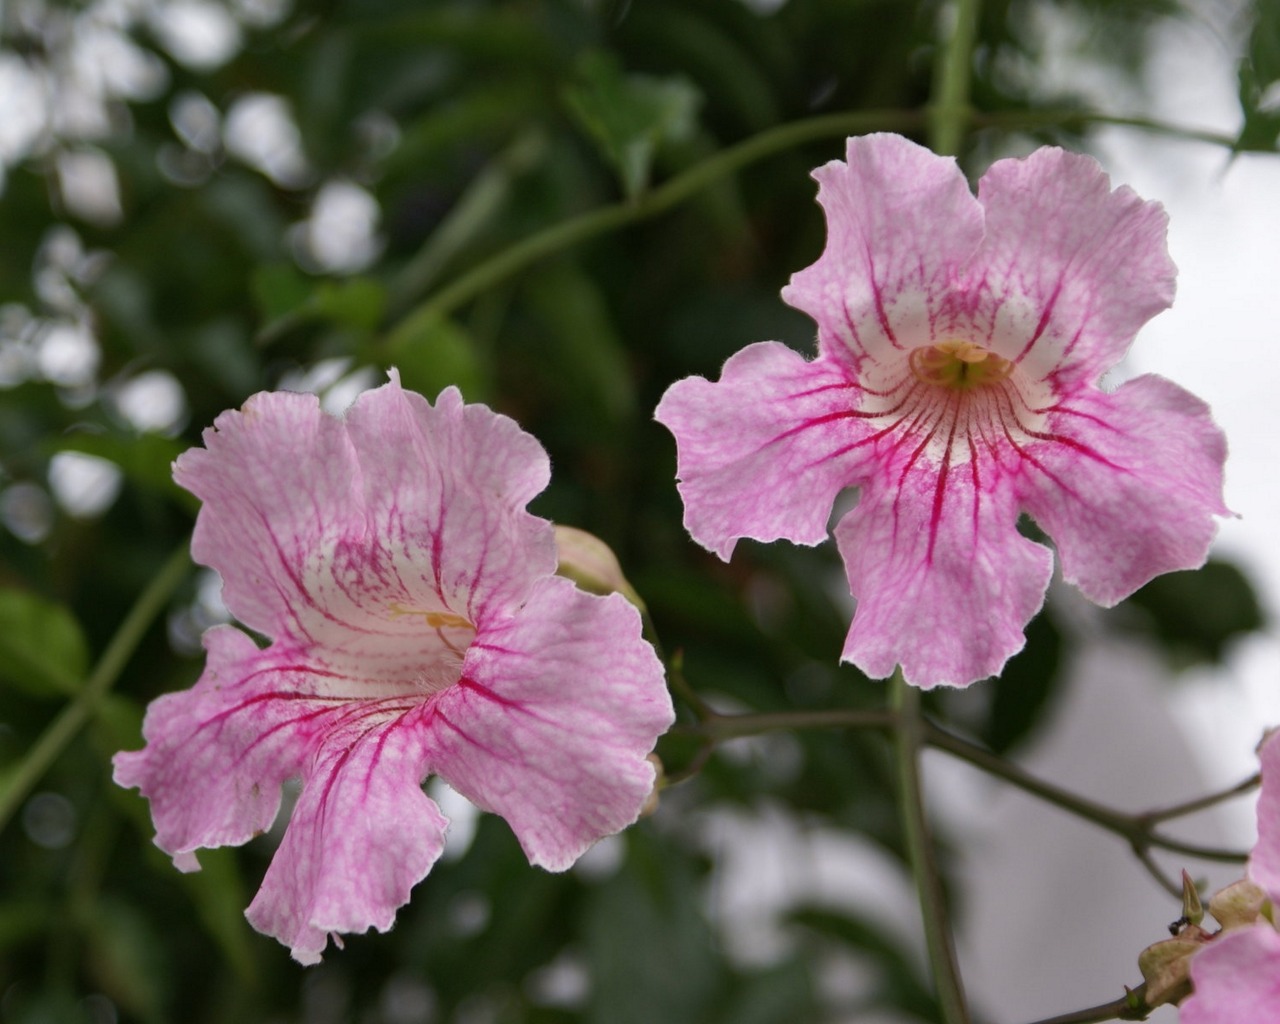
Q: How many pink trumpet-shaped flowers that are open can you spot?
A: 2